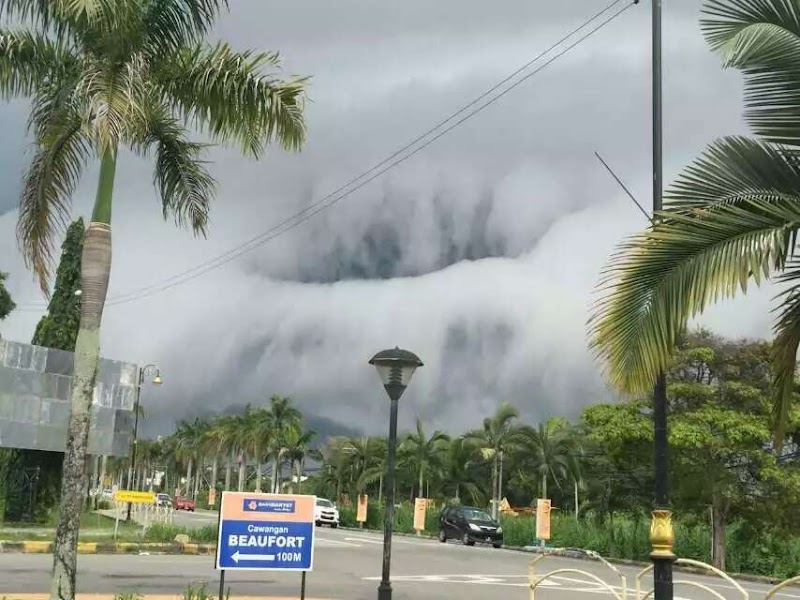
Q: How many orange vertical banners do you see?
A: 4